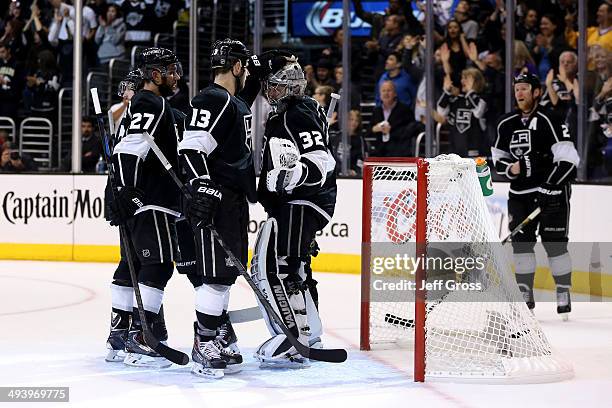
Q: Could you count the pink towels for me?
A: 0